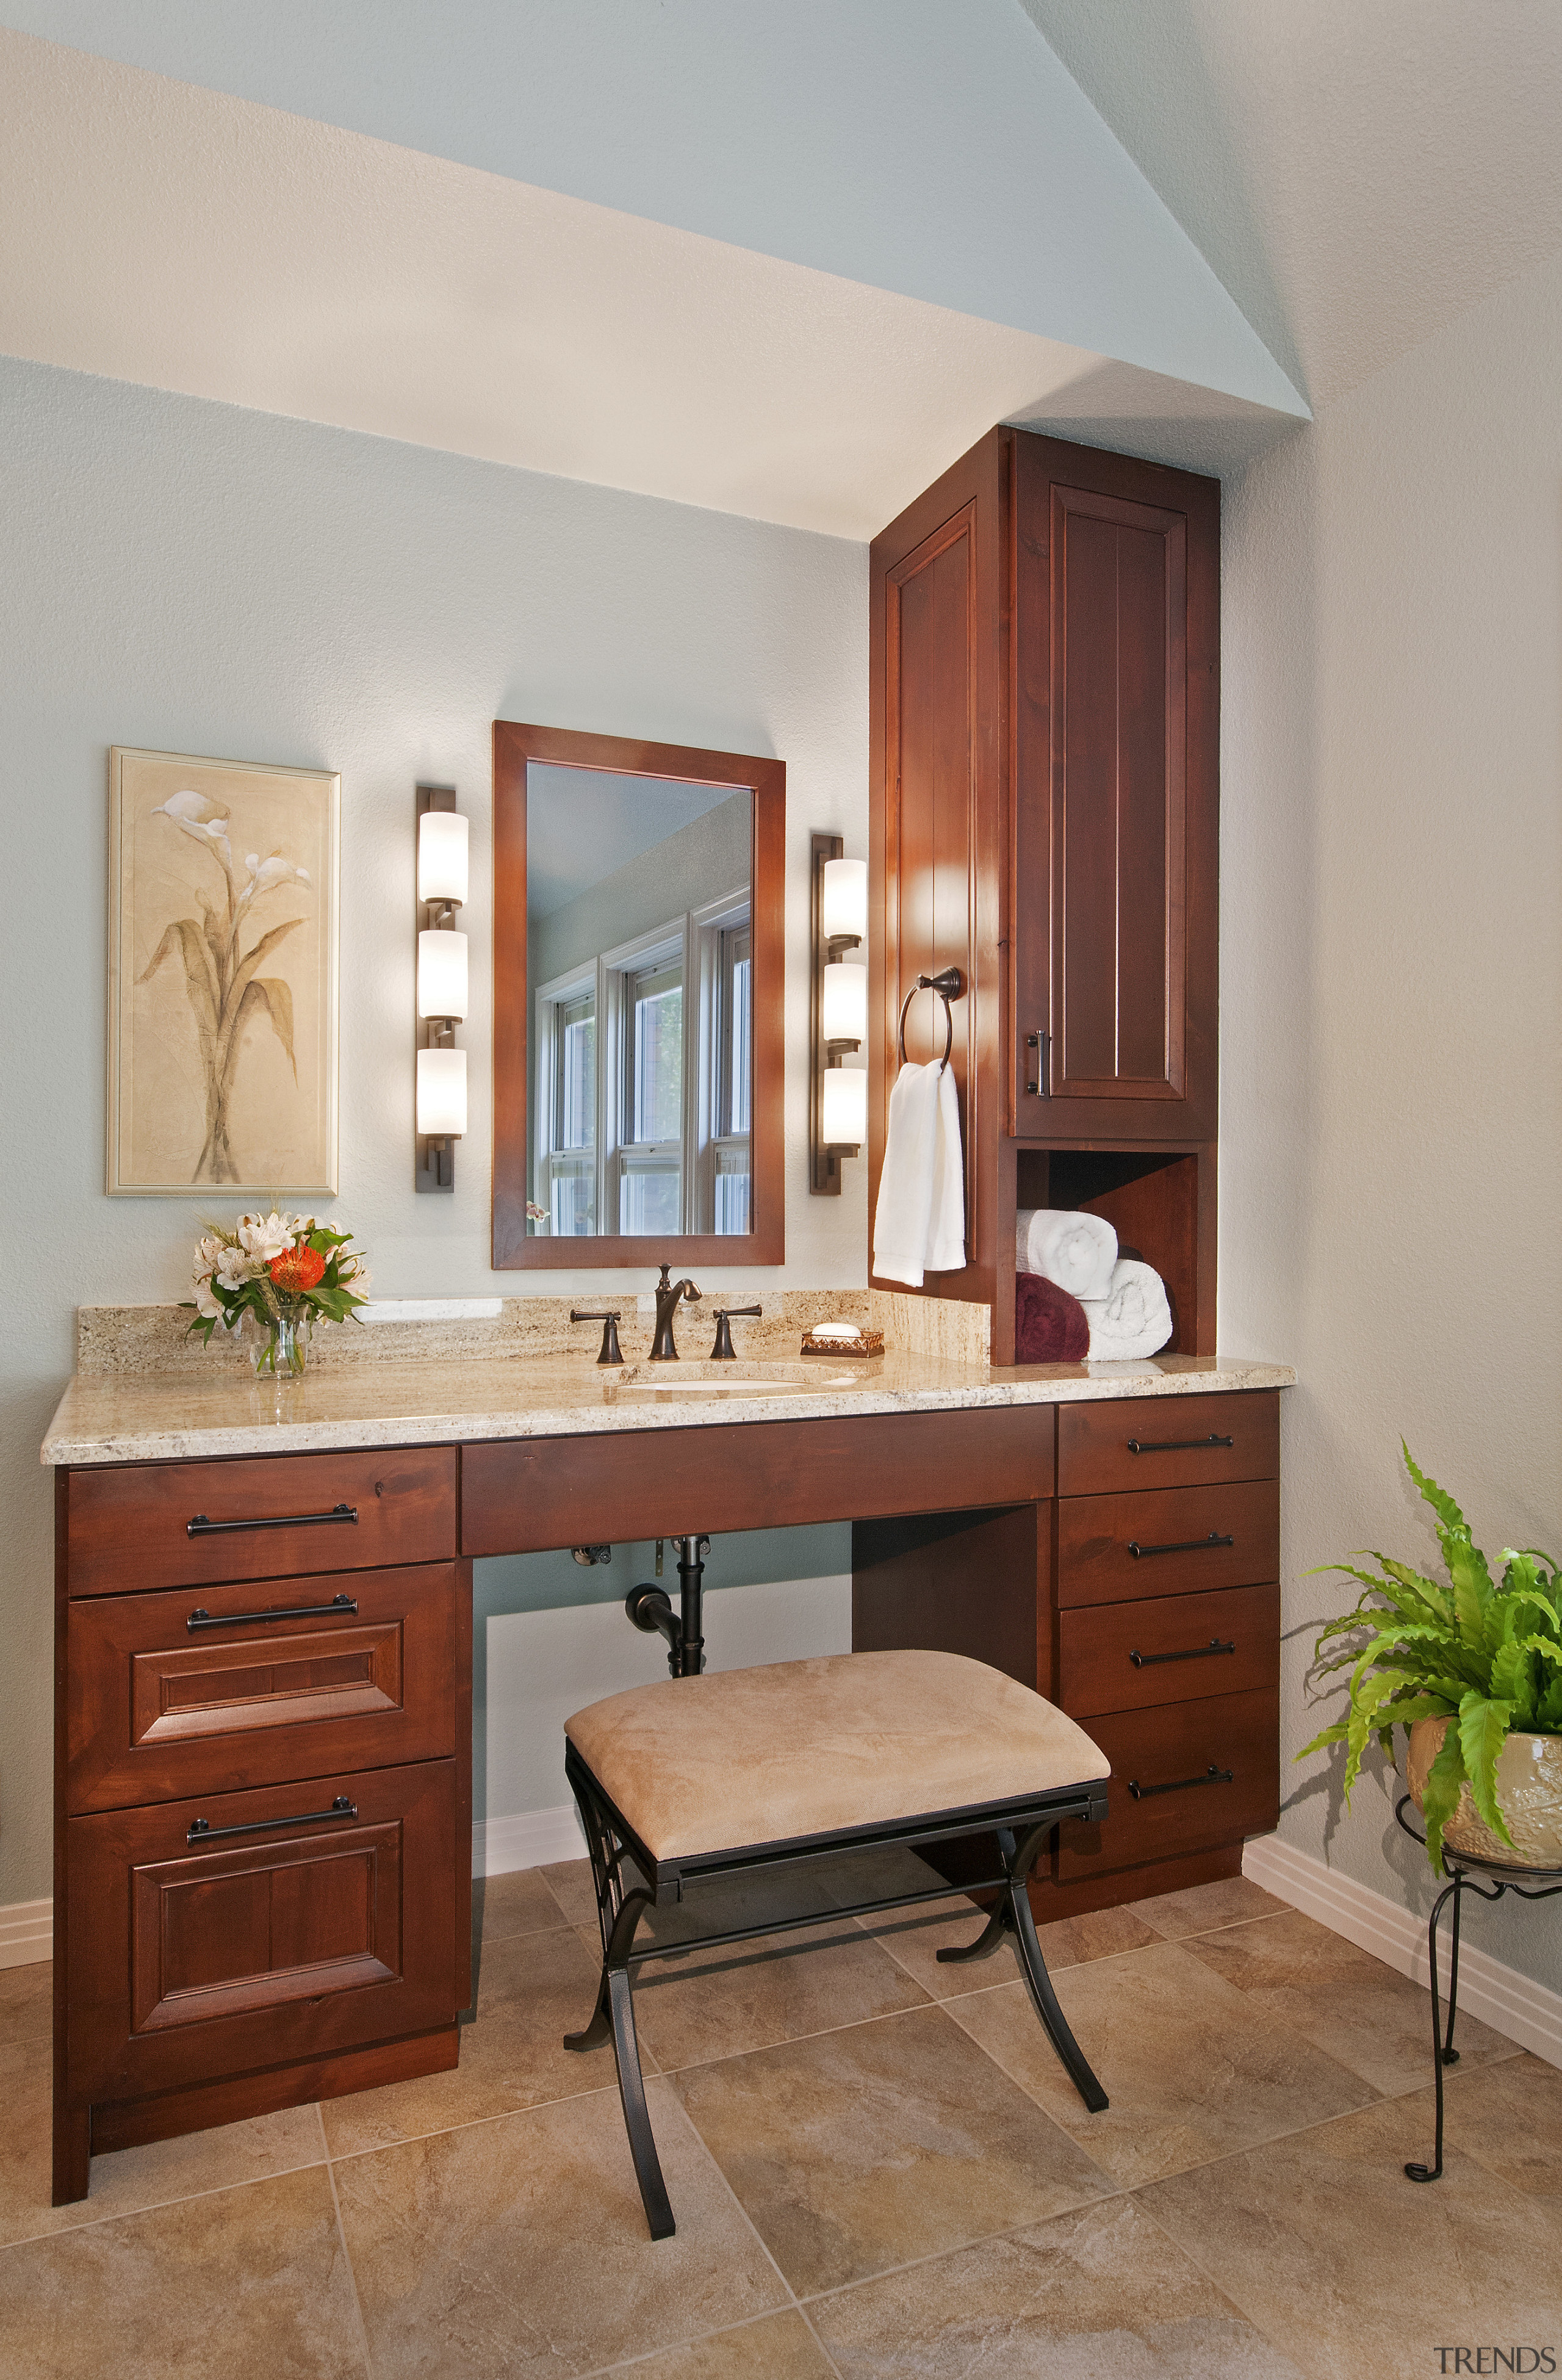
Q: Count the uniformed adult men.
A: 0